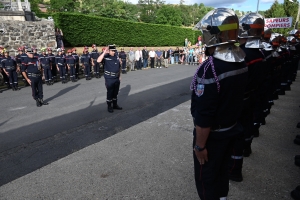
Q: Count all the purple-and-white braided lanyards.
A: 1